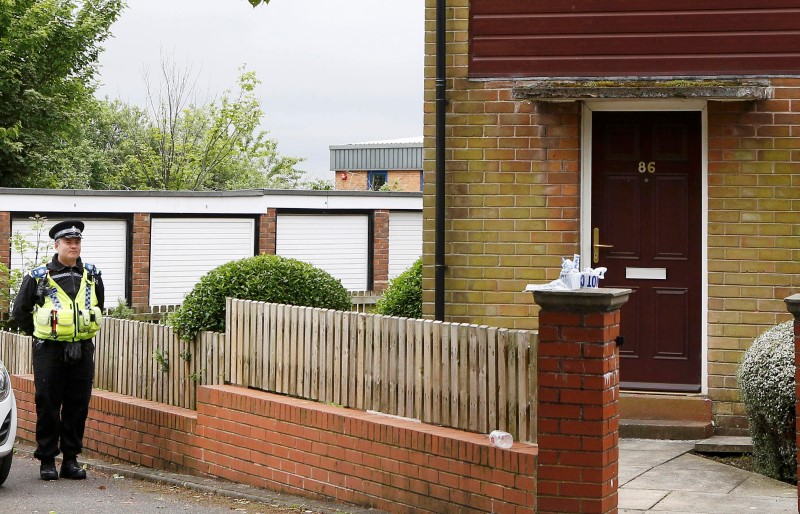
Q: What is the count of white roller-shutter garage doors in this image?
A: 4